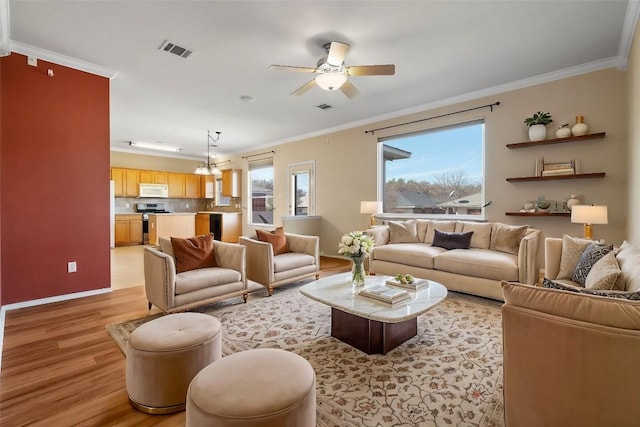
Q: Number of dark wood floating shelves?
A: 3